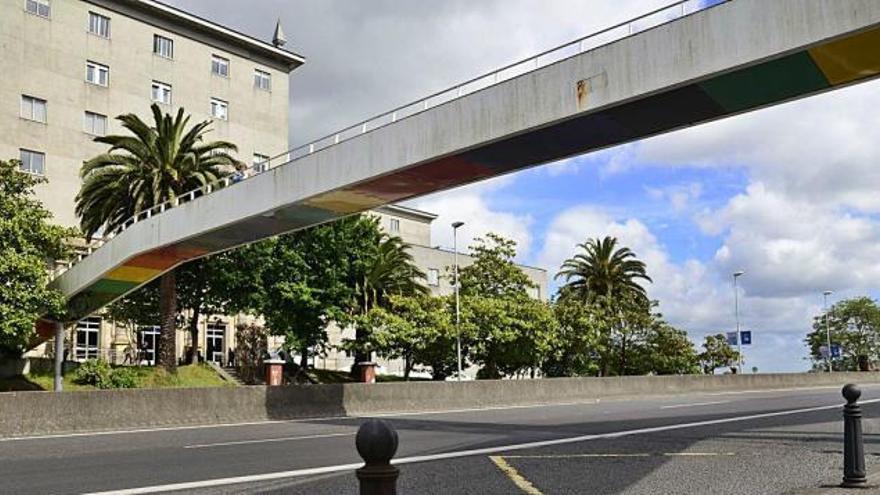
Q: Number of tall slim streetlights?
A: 3